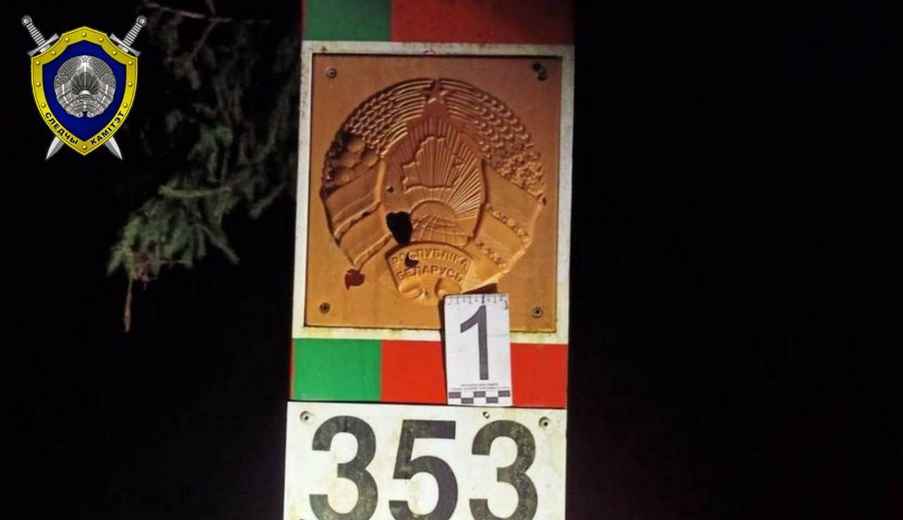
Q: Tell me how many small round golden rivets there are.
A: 12